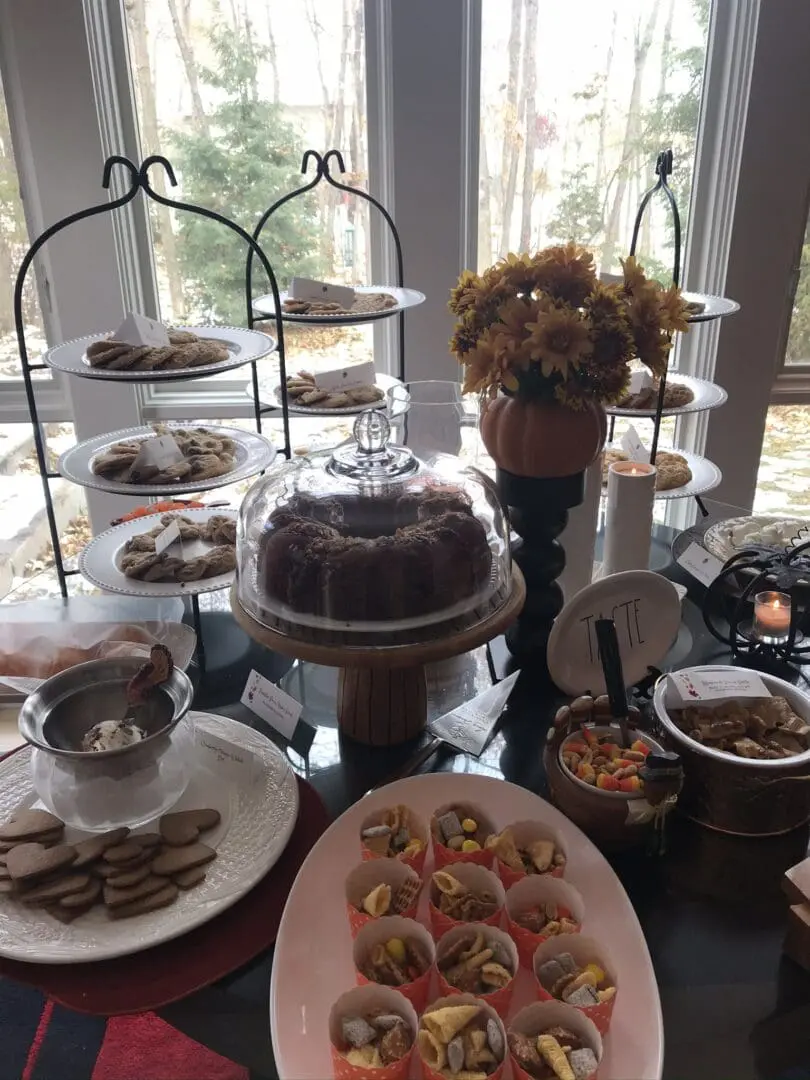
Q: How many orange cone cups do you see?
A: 12